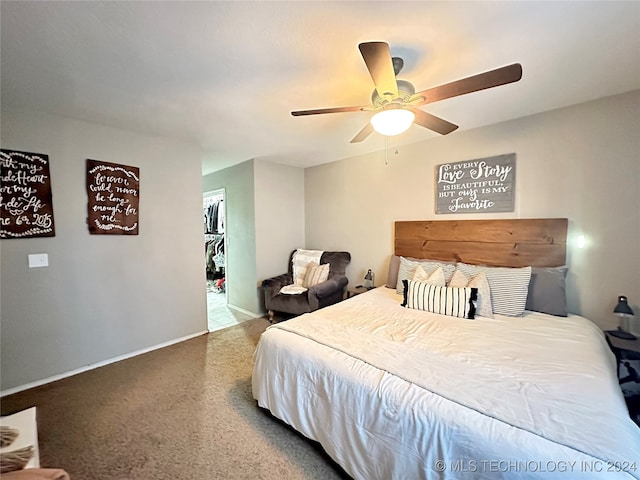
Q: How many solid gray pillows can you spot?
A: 2